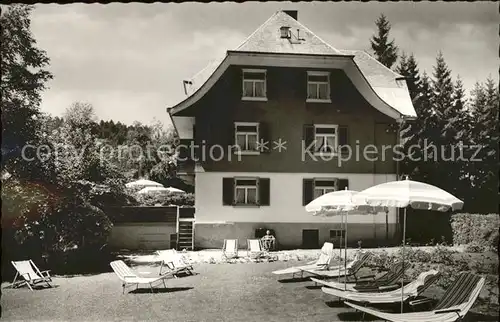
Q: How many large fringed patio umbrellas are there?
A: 2